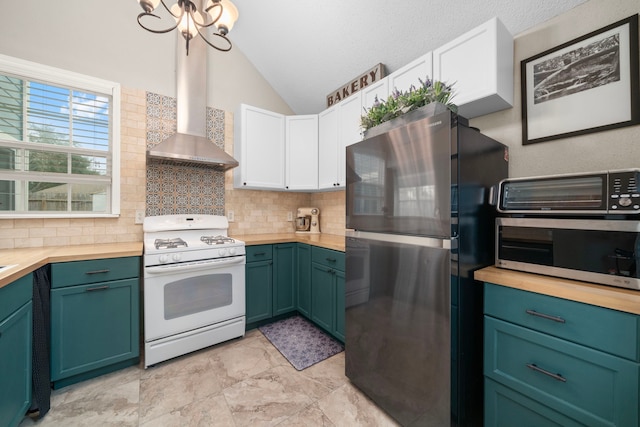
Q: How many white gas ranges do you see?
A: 1